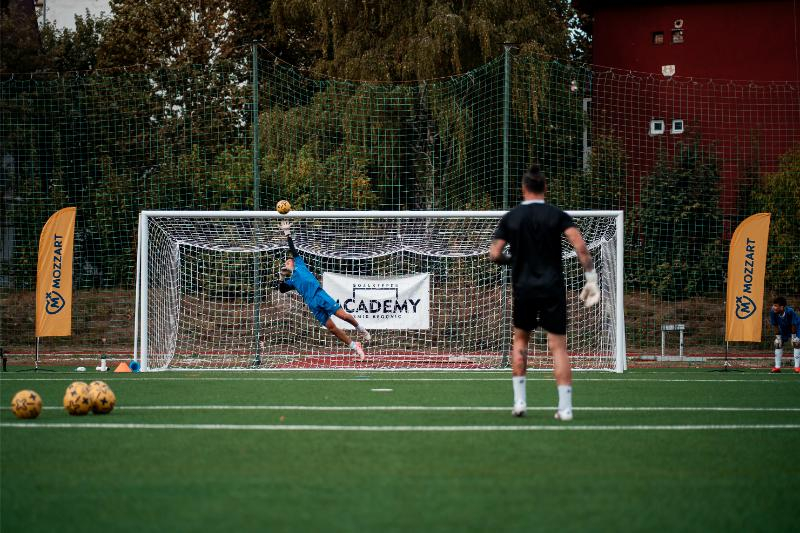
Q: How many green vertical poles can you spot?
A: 2